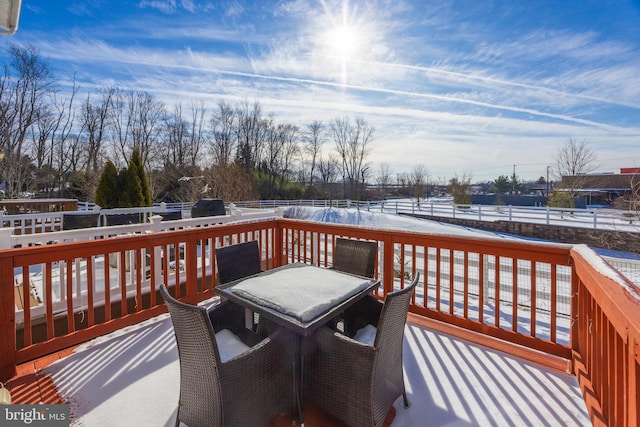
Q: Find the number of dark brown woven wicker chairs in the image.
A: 4